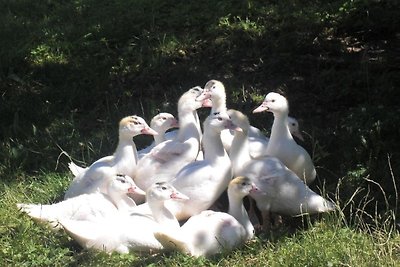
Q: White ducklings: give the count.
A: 11